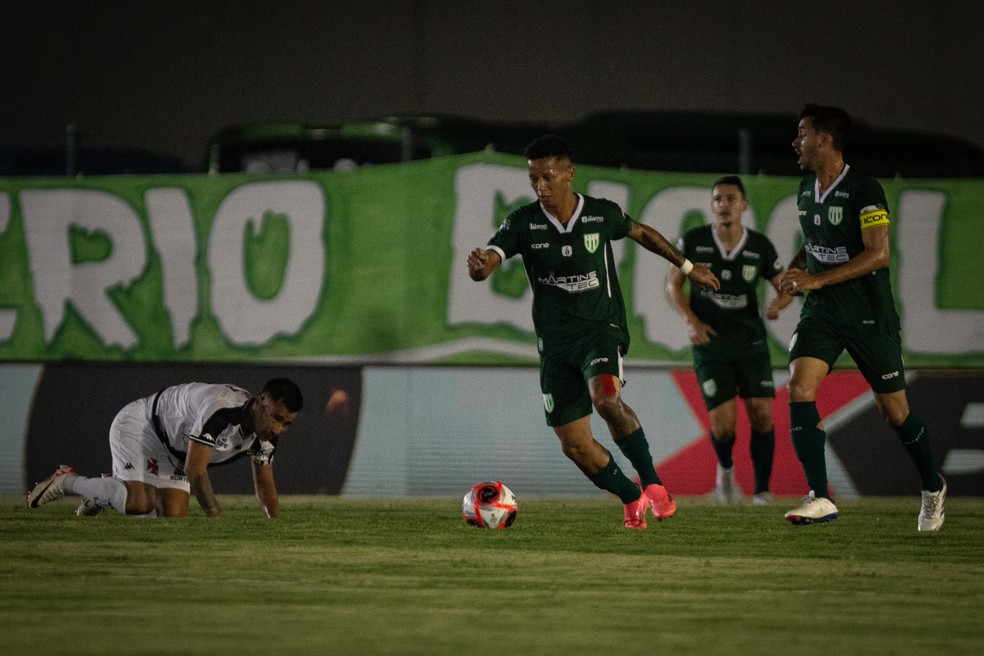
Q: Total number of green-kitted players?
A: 3